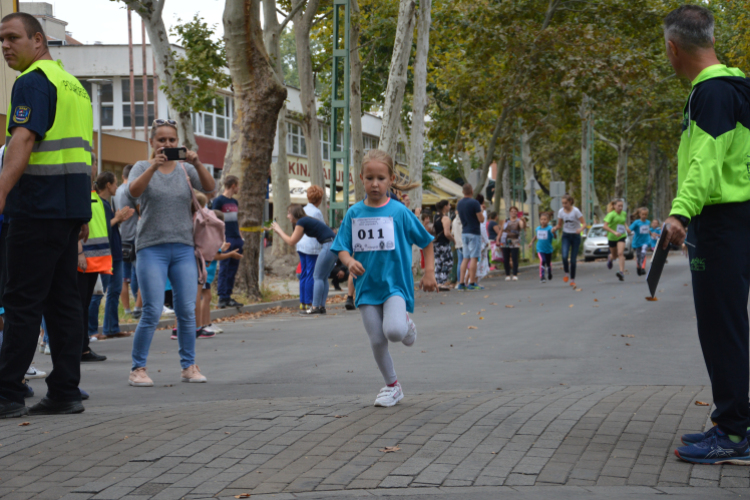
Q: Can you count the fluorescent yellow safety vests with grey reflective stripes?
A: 2